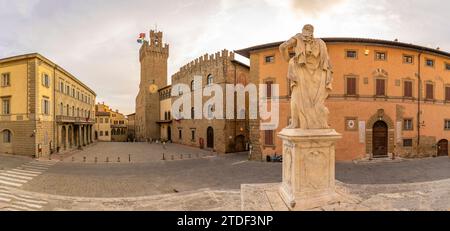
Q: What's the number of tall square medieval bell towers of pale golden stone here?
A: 1